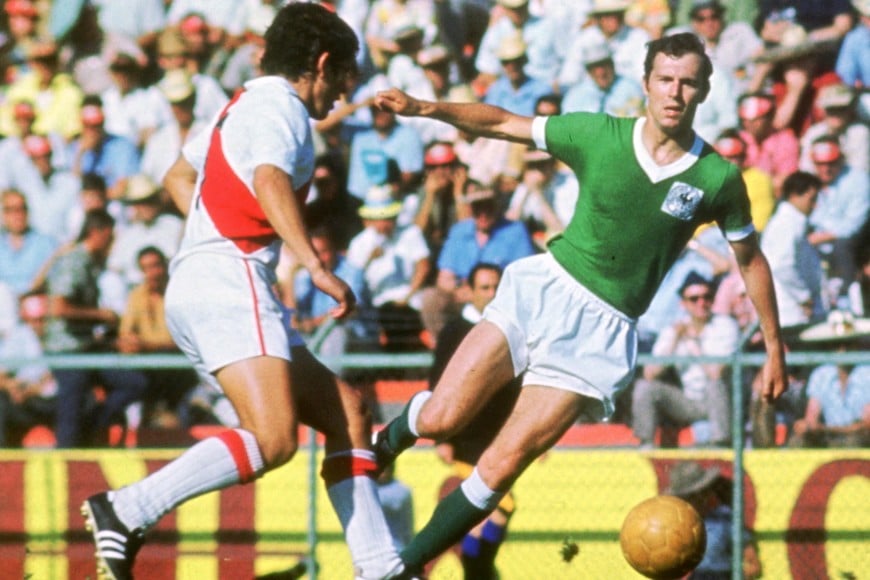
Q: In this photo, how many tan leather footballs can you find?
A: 1